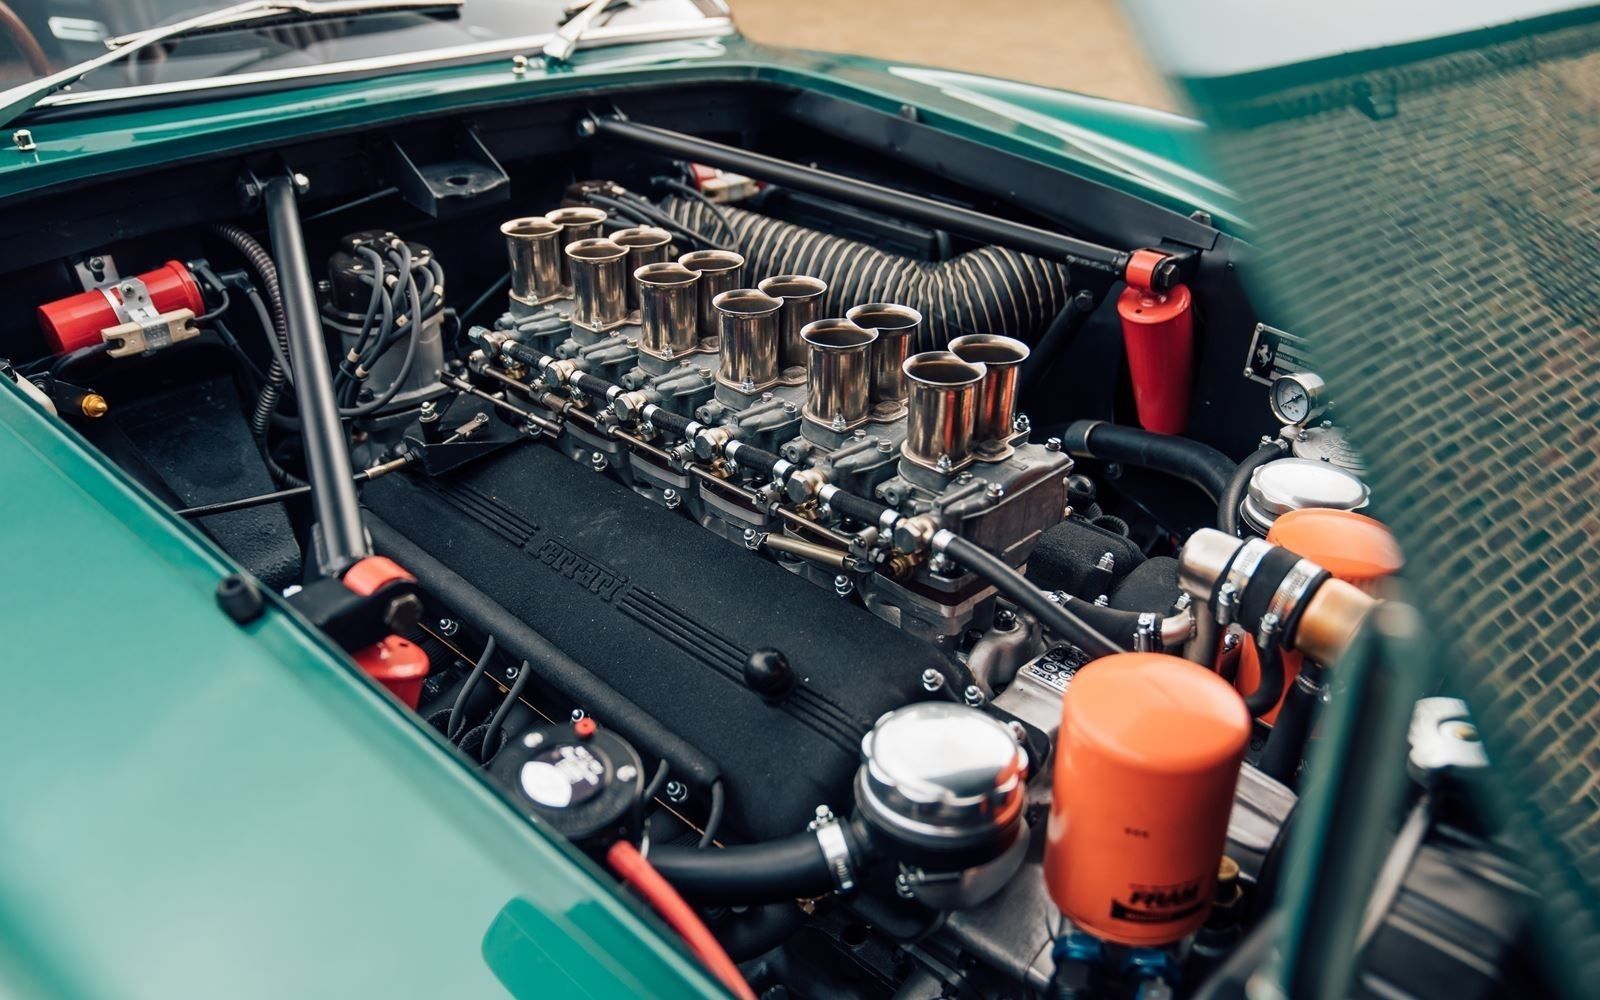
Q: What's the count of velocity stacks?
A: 12